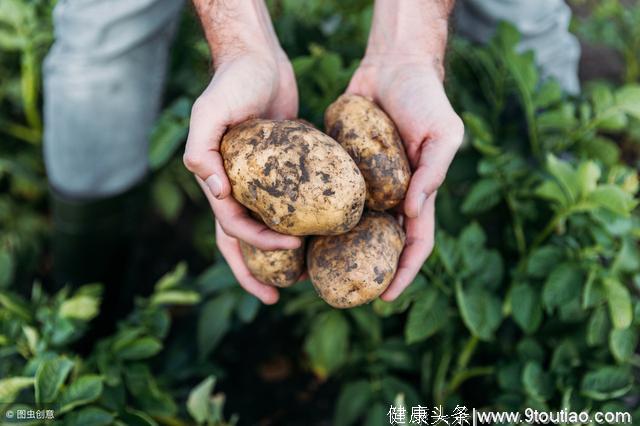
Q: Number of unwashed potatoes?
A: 4